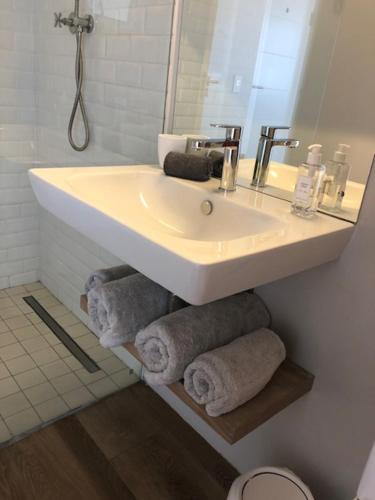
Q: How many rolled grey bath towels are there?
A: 4